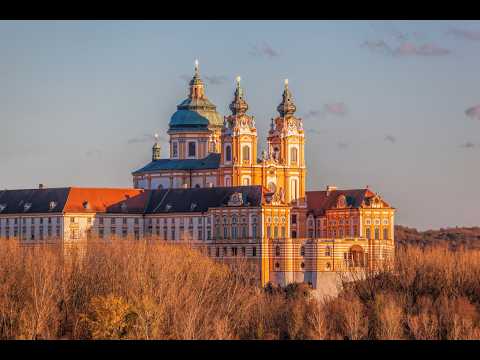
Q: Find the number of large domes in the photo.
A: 1